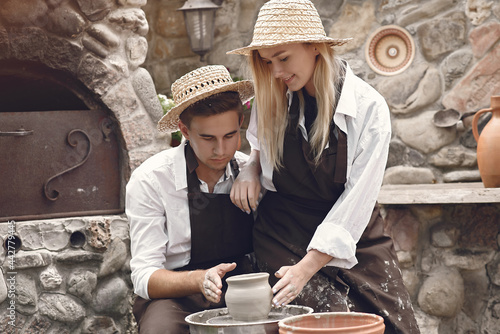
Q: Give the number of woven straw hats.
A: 2